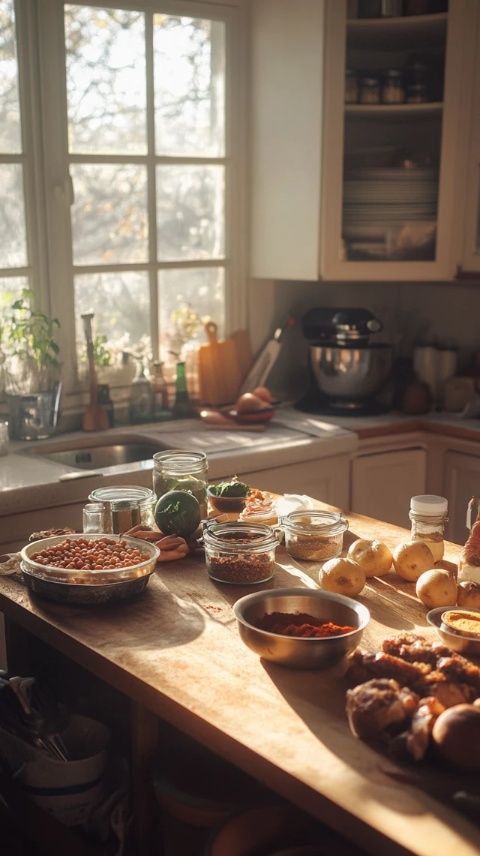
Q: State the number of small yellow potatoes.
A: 5